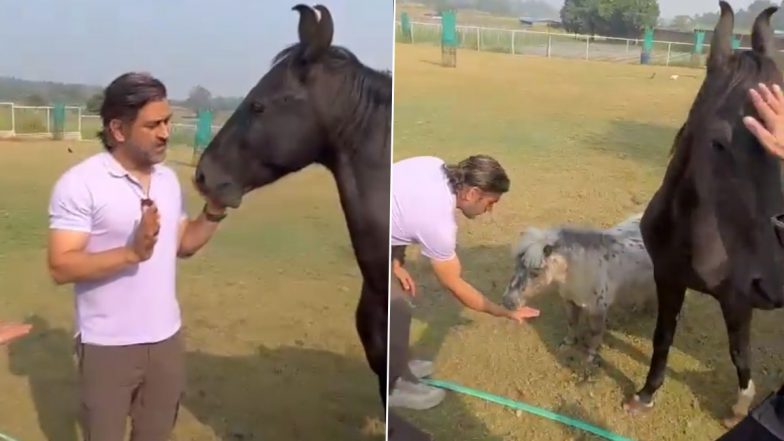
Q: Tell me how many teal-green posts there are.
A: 7